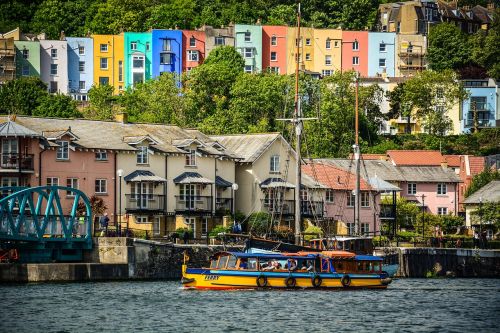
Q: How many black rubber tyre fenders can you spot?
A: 4